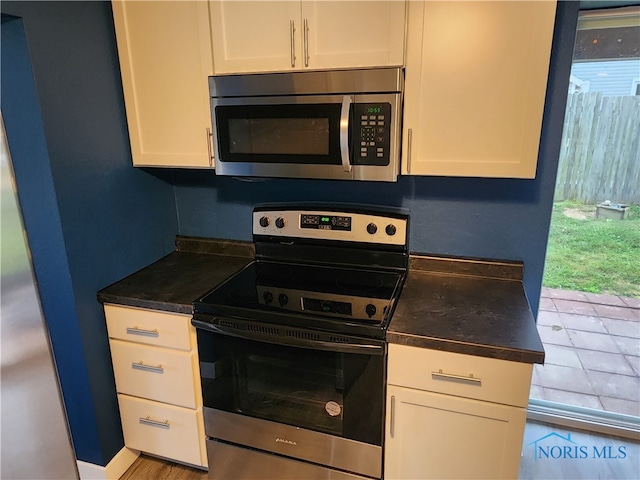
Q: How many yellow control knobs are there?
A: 0